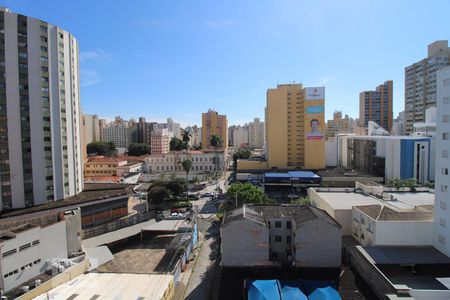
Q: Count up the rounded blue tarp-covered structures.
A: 3